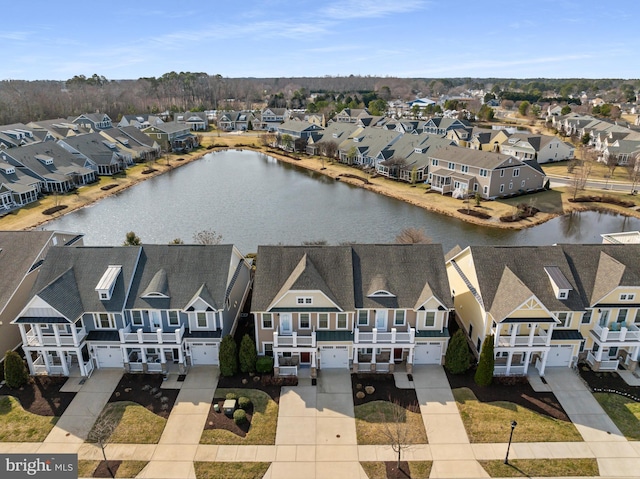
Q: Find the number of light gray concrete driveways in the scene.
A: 5